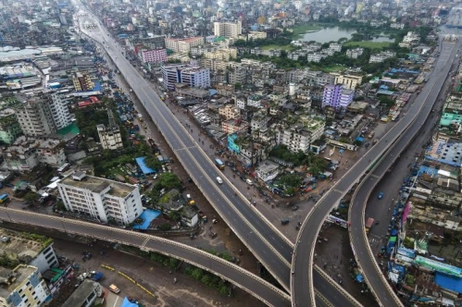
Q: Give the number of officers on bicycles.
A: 0